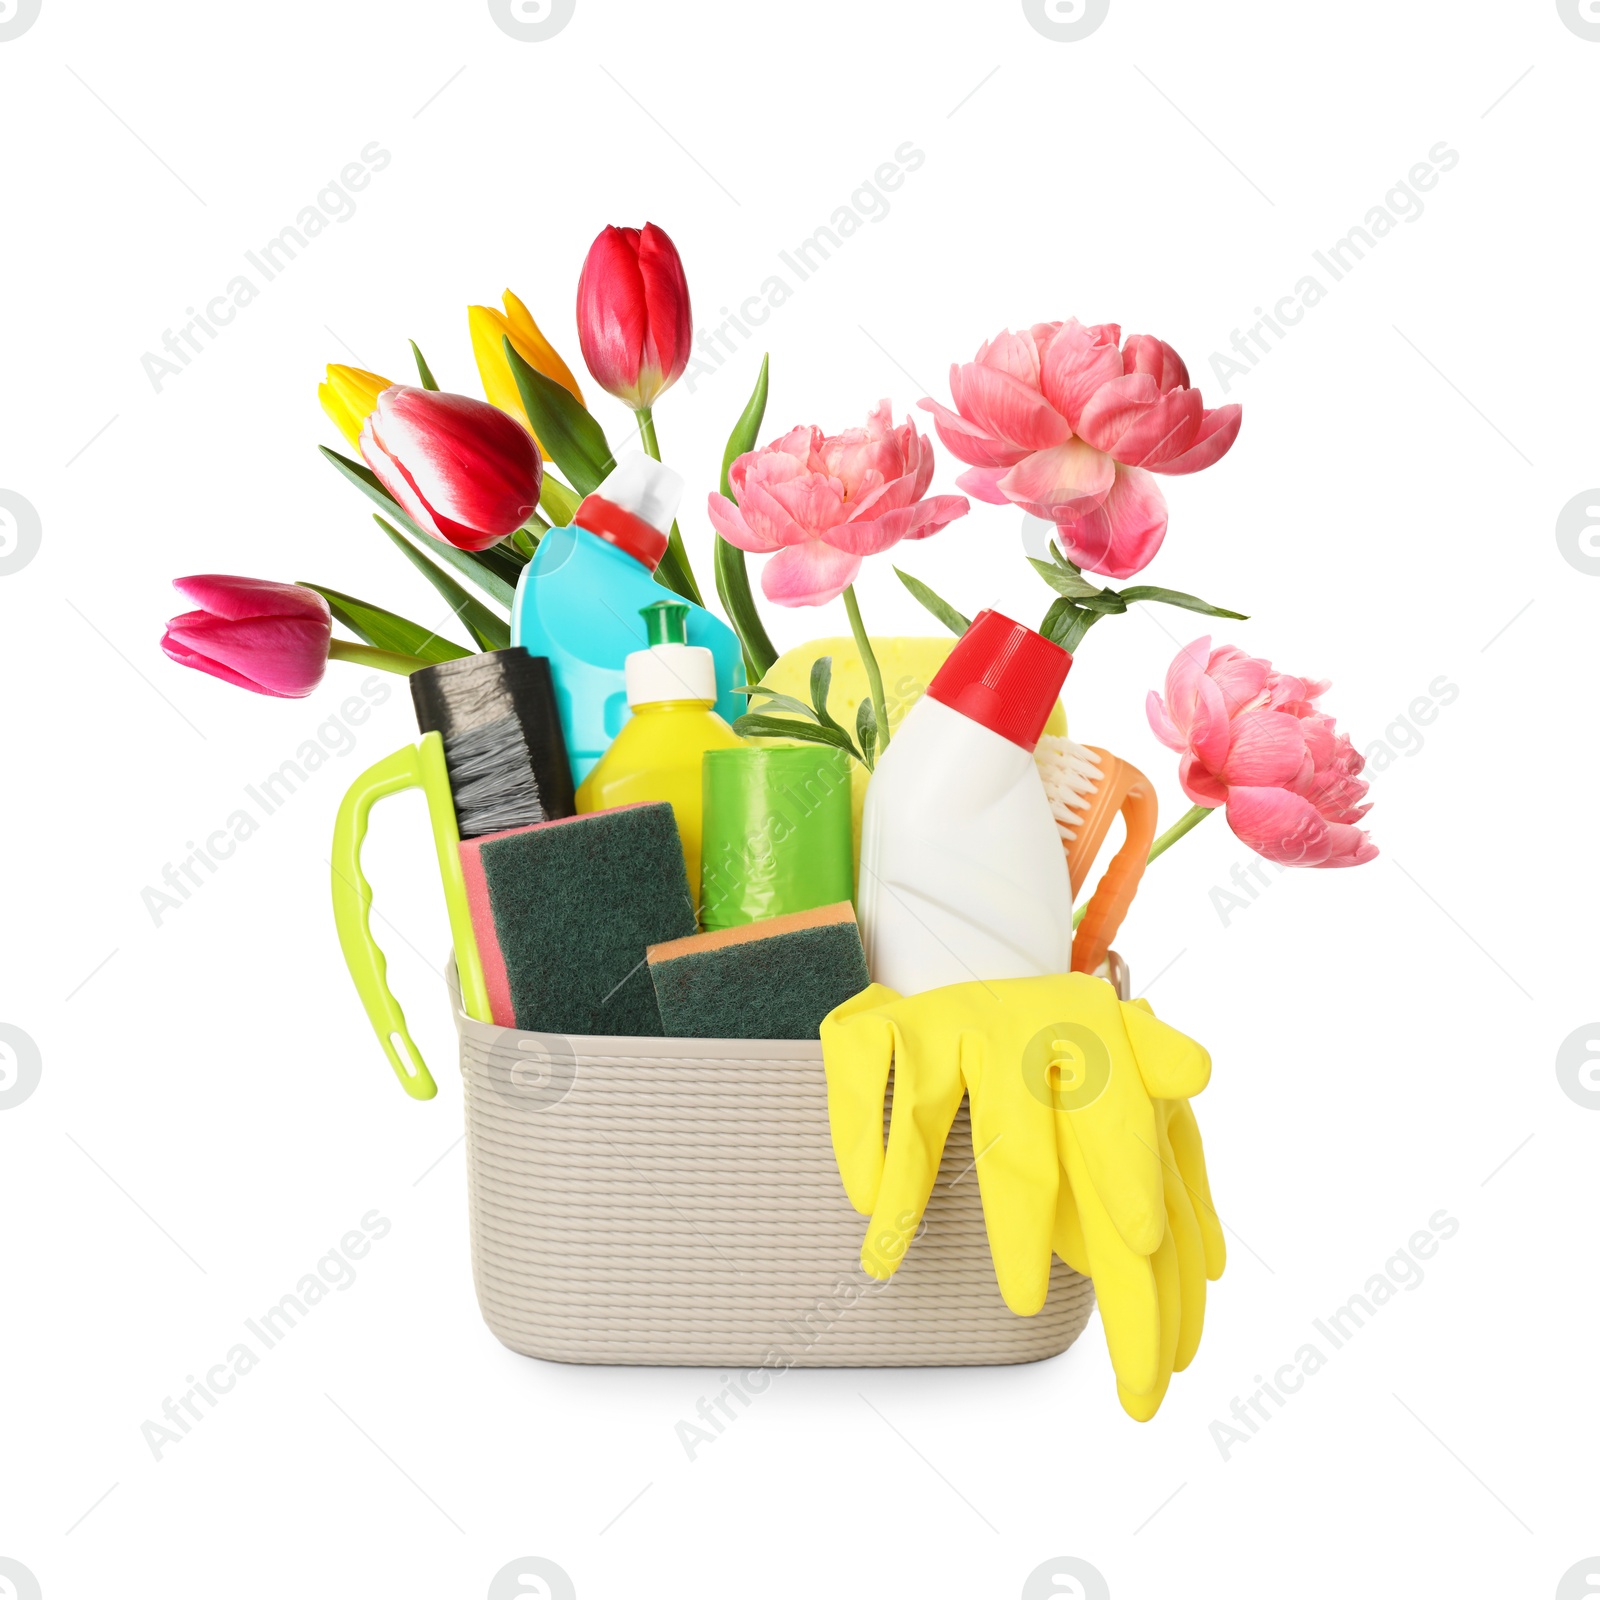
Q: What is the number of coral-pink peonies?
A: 3